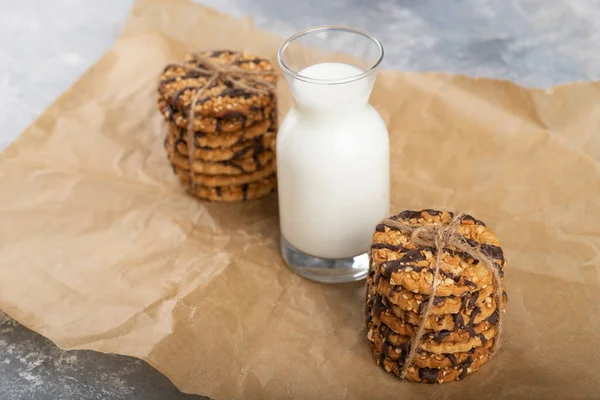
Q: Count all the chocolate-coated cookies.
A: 14